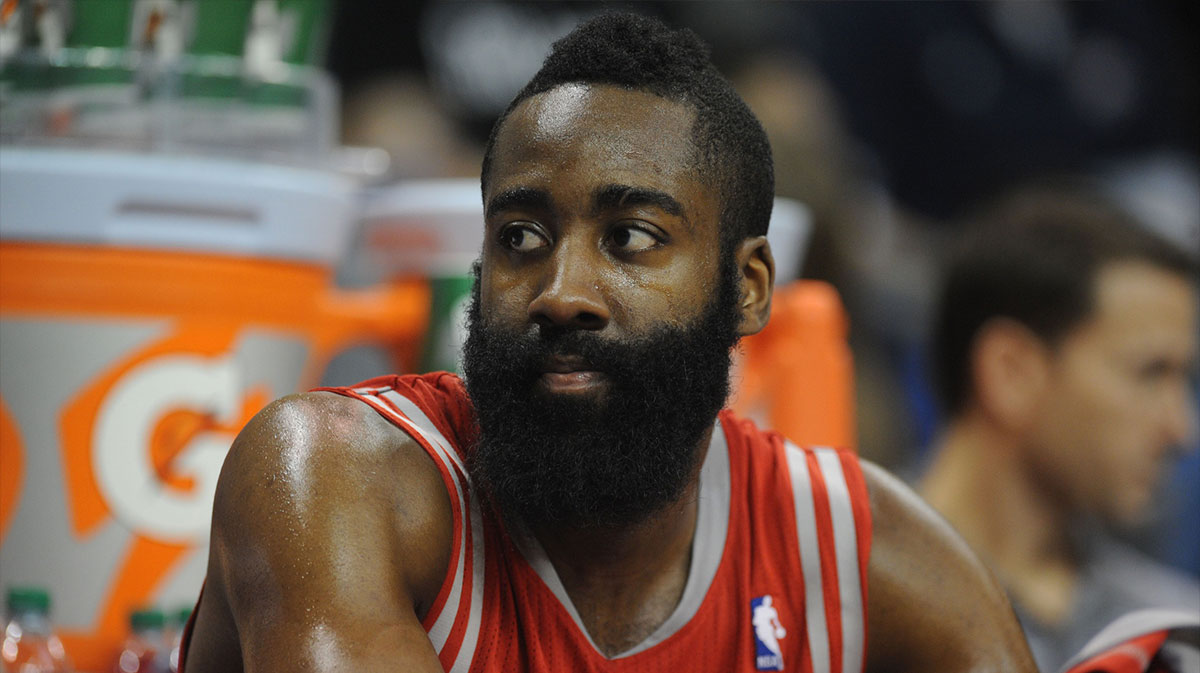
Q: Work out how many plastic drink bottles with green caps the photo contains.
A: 3